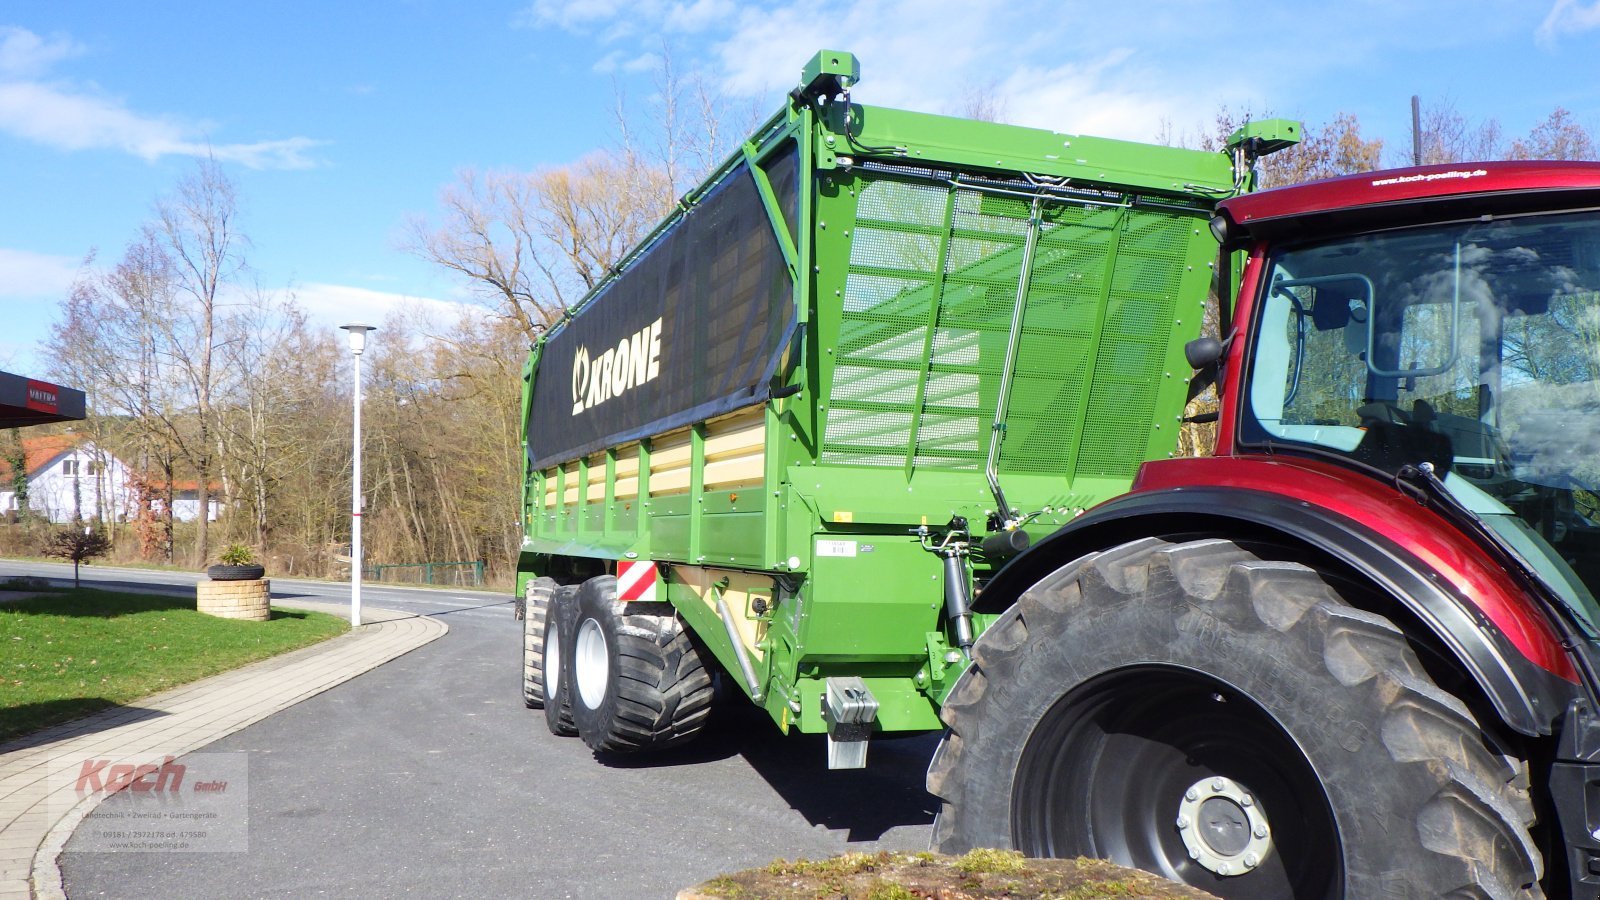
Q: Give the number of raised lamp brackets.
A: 2